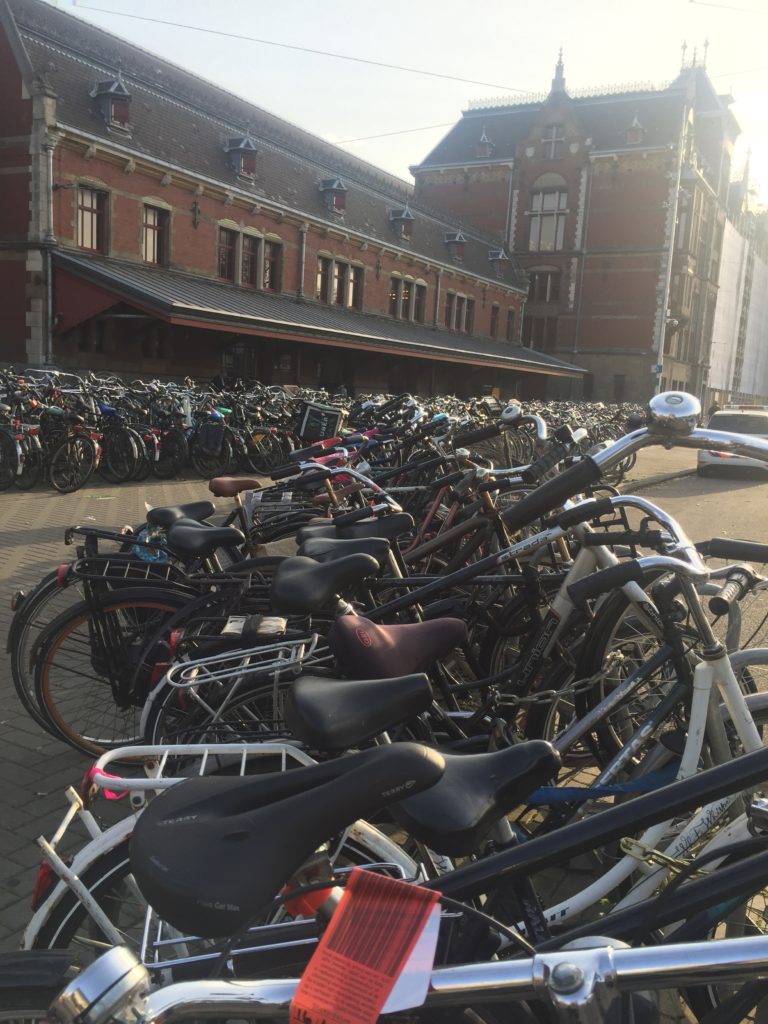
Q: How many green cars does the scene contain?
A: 0